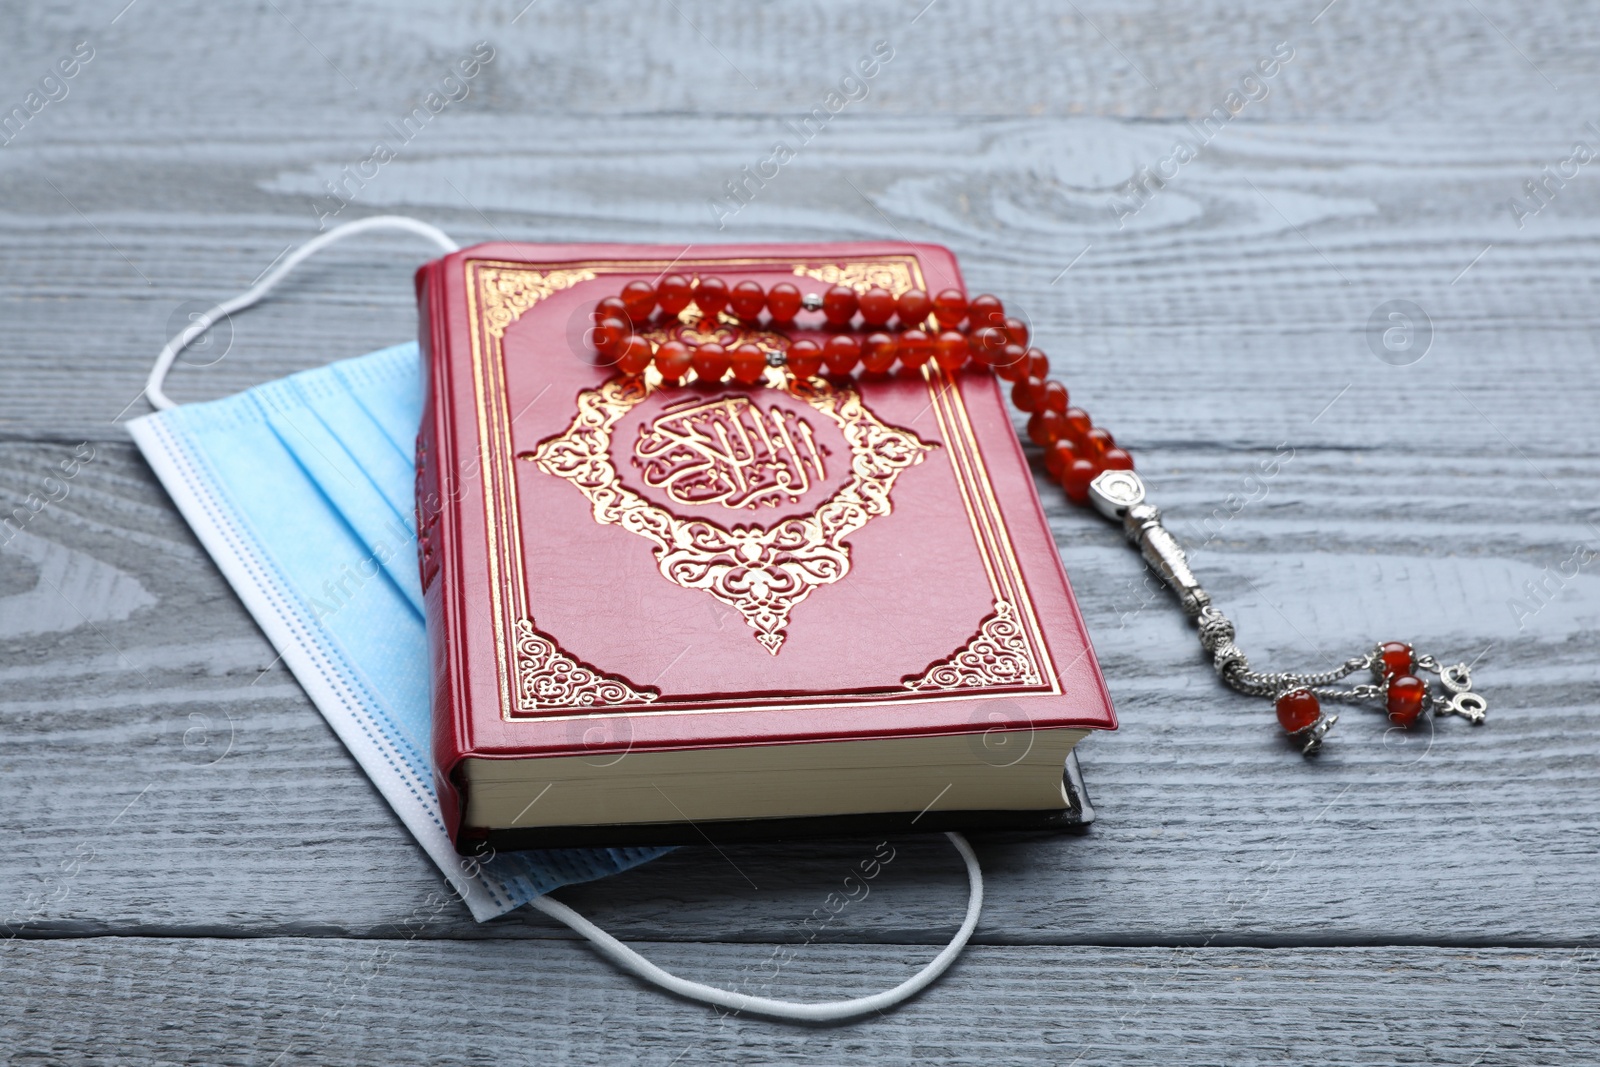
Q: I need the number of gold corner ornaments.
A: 4